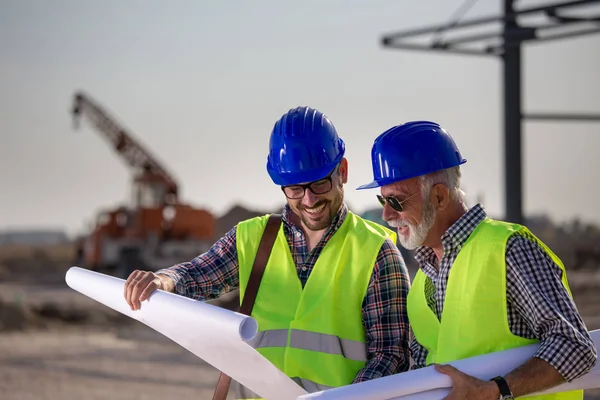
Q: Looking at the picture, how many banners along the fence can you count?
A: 0